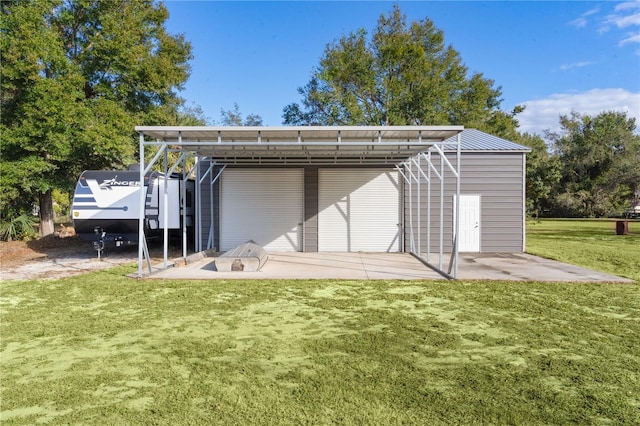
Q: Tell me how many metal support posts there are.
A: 10